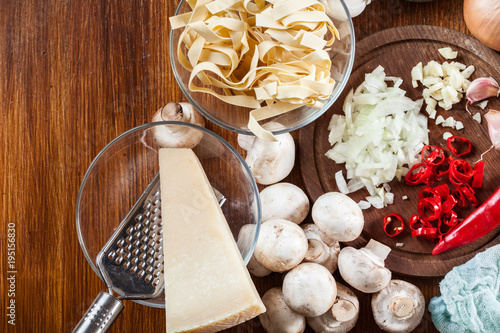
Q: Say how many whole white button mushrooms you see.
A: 12